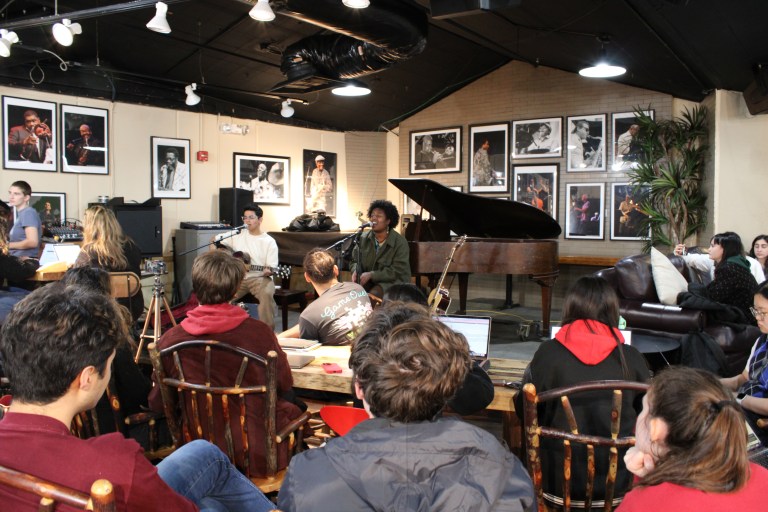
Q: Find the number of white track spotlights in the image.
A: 7